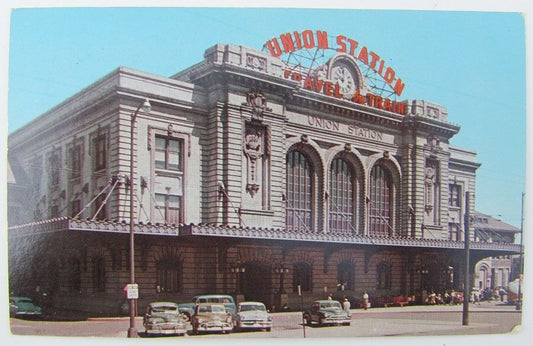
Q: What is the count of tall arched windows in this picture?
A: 3